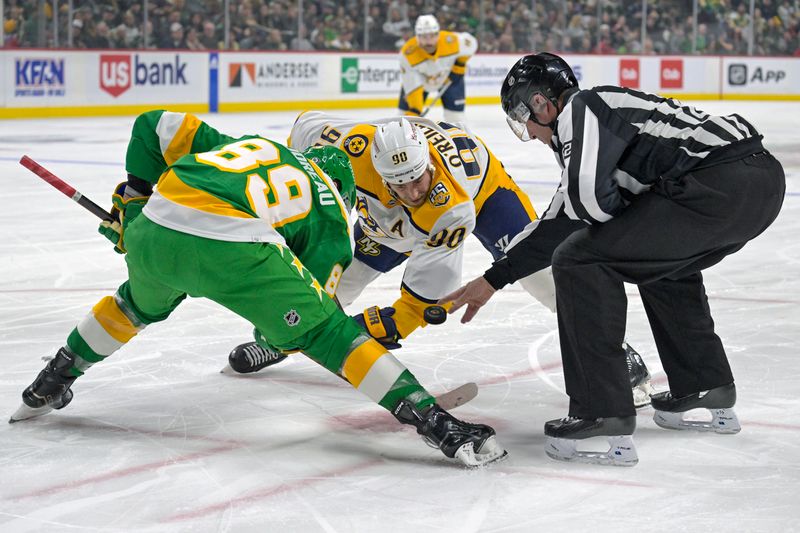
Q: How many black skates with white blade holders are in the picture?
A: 6